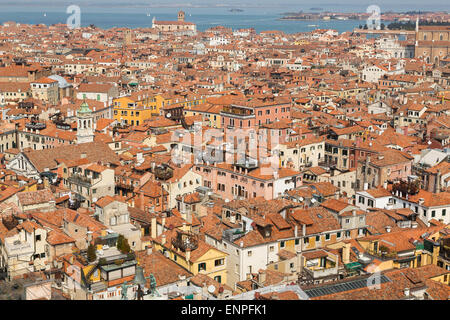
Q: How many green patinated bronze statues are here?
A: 2